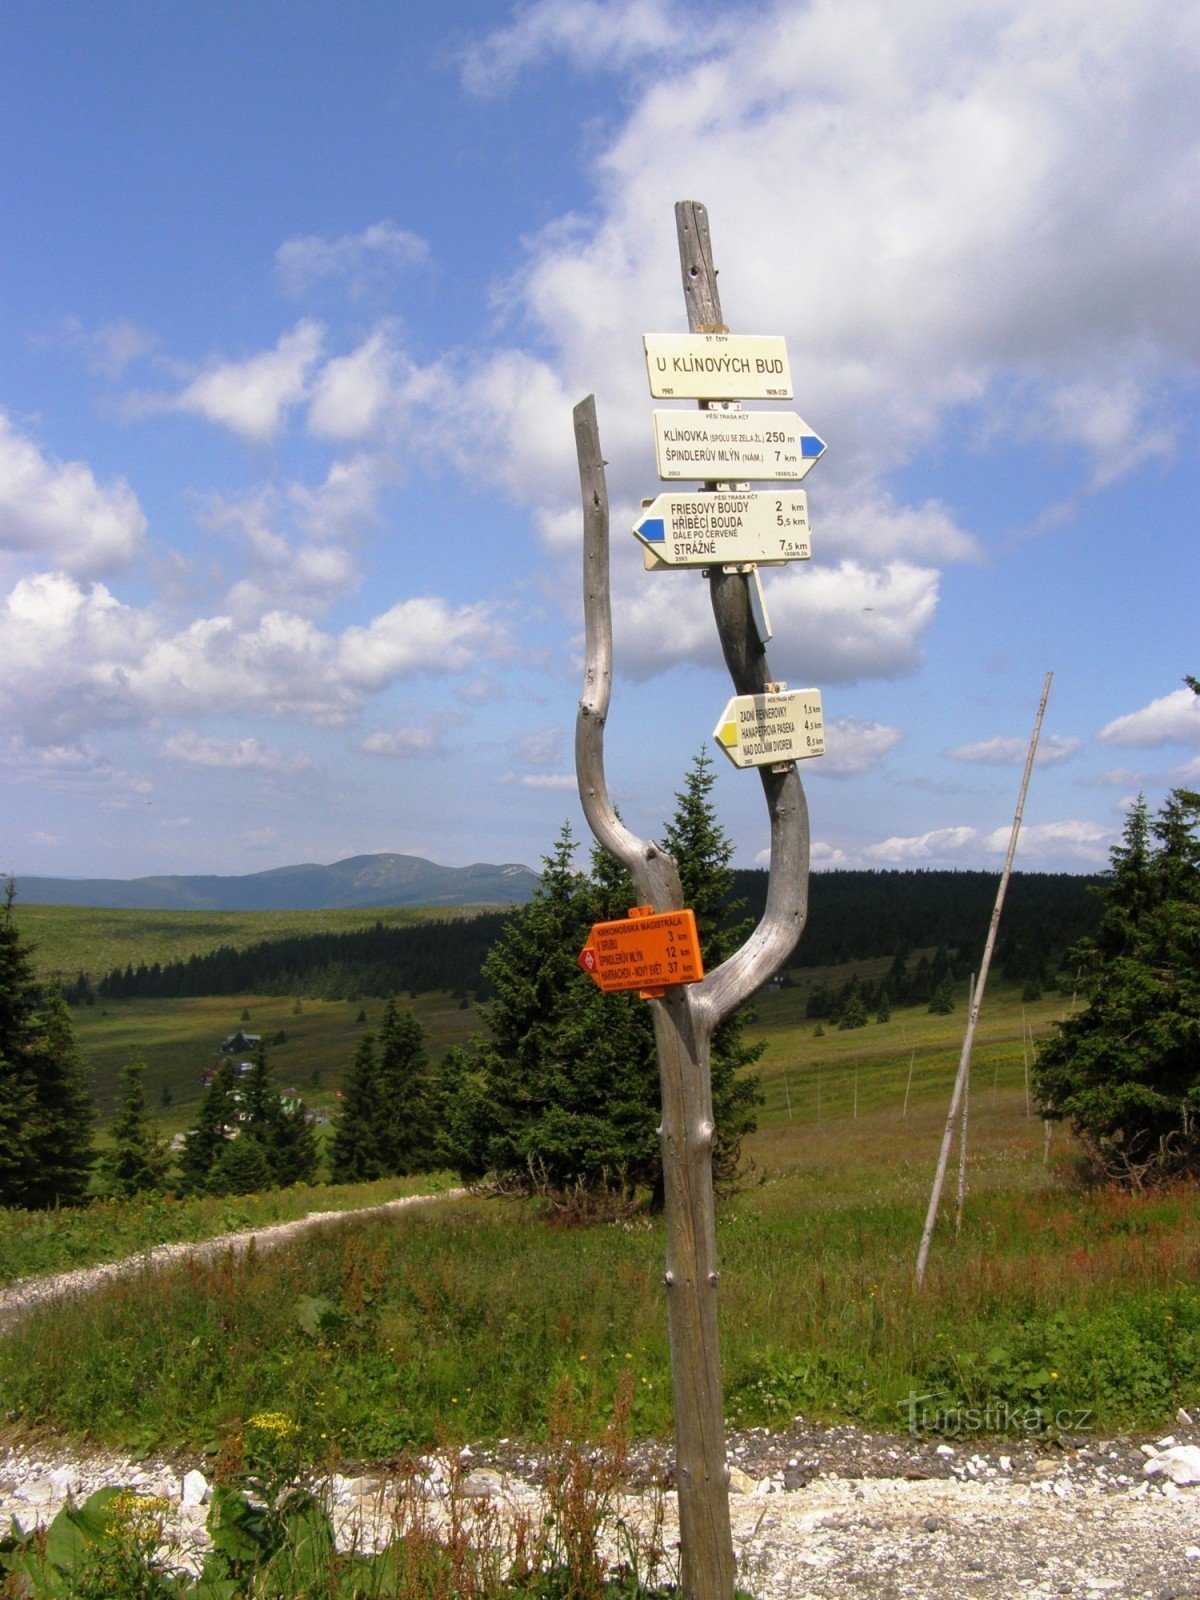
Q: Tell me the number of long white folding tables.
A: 0